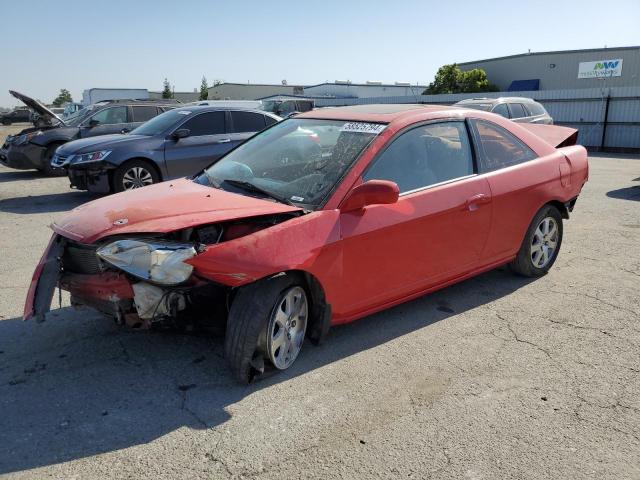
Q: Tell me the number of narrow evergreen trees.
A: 2